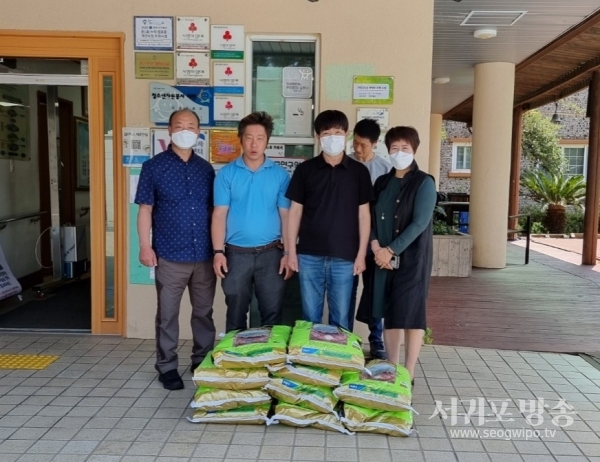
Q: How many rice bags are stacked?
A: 10